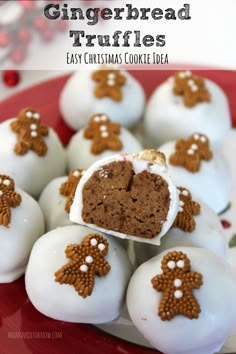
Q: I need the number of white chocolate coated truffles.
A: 11